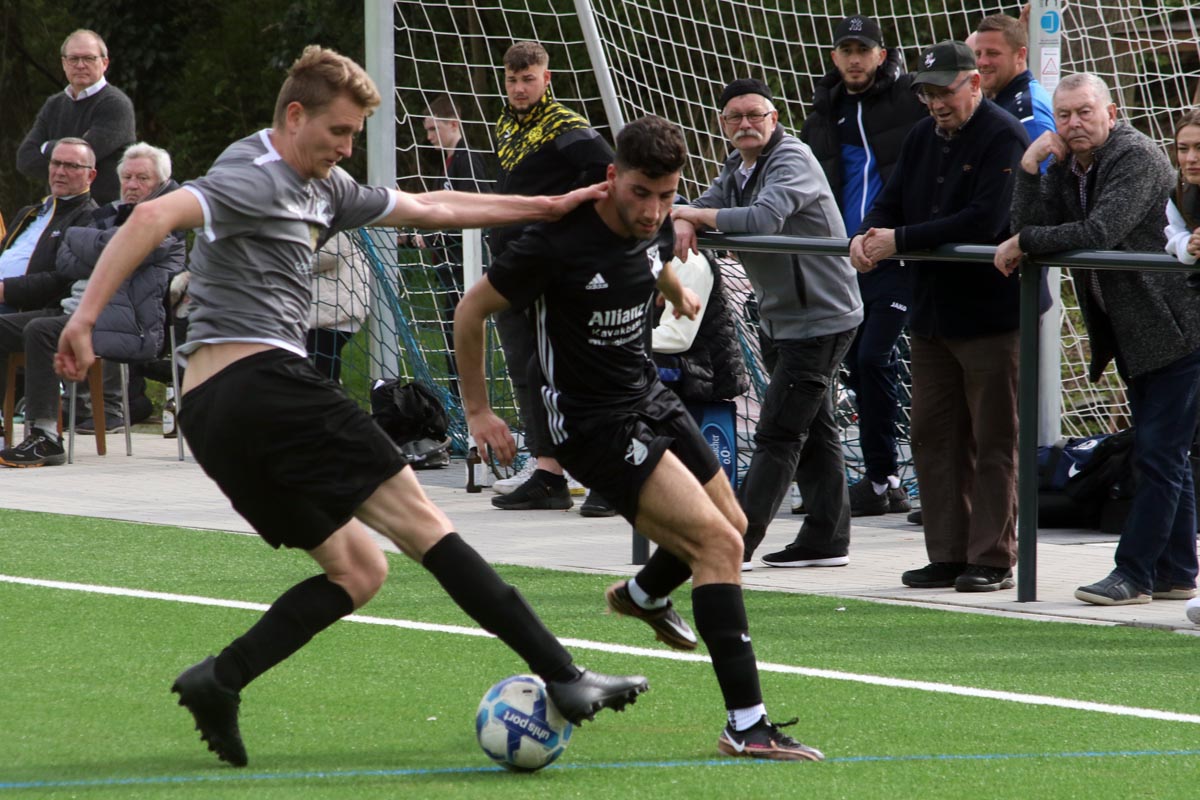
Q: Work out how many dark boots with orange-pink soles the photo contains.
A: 2